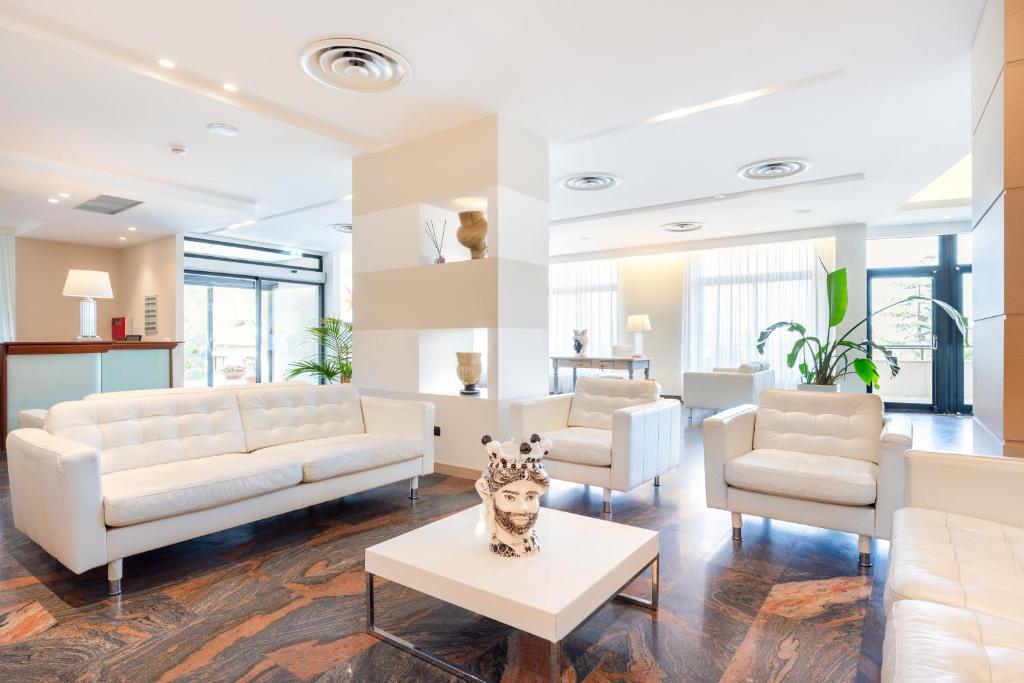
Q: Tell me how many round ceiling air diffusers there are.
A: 5